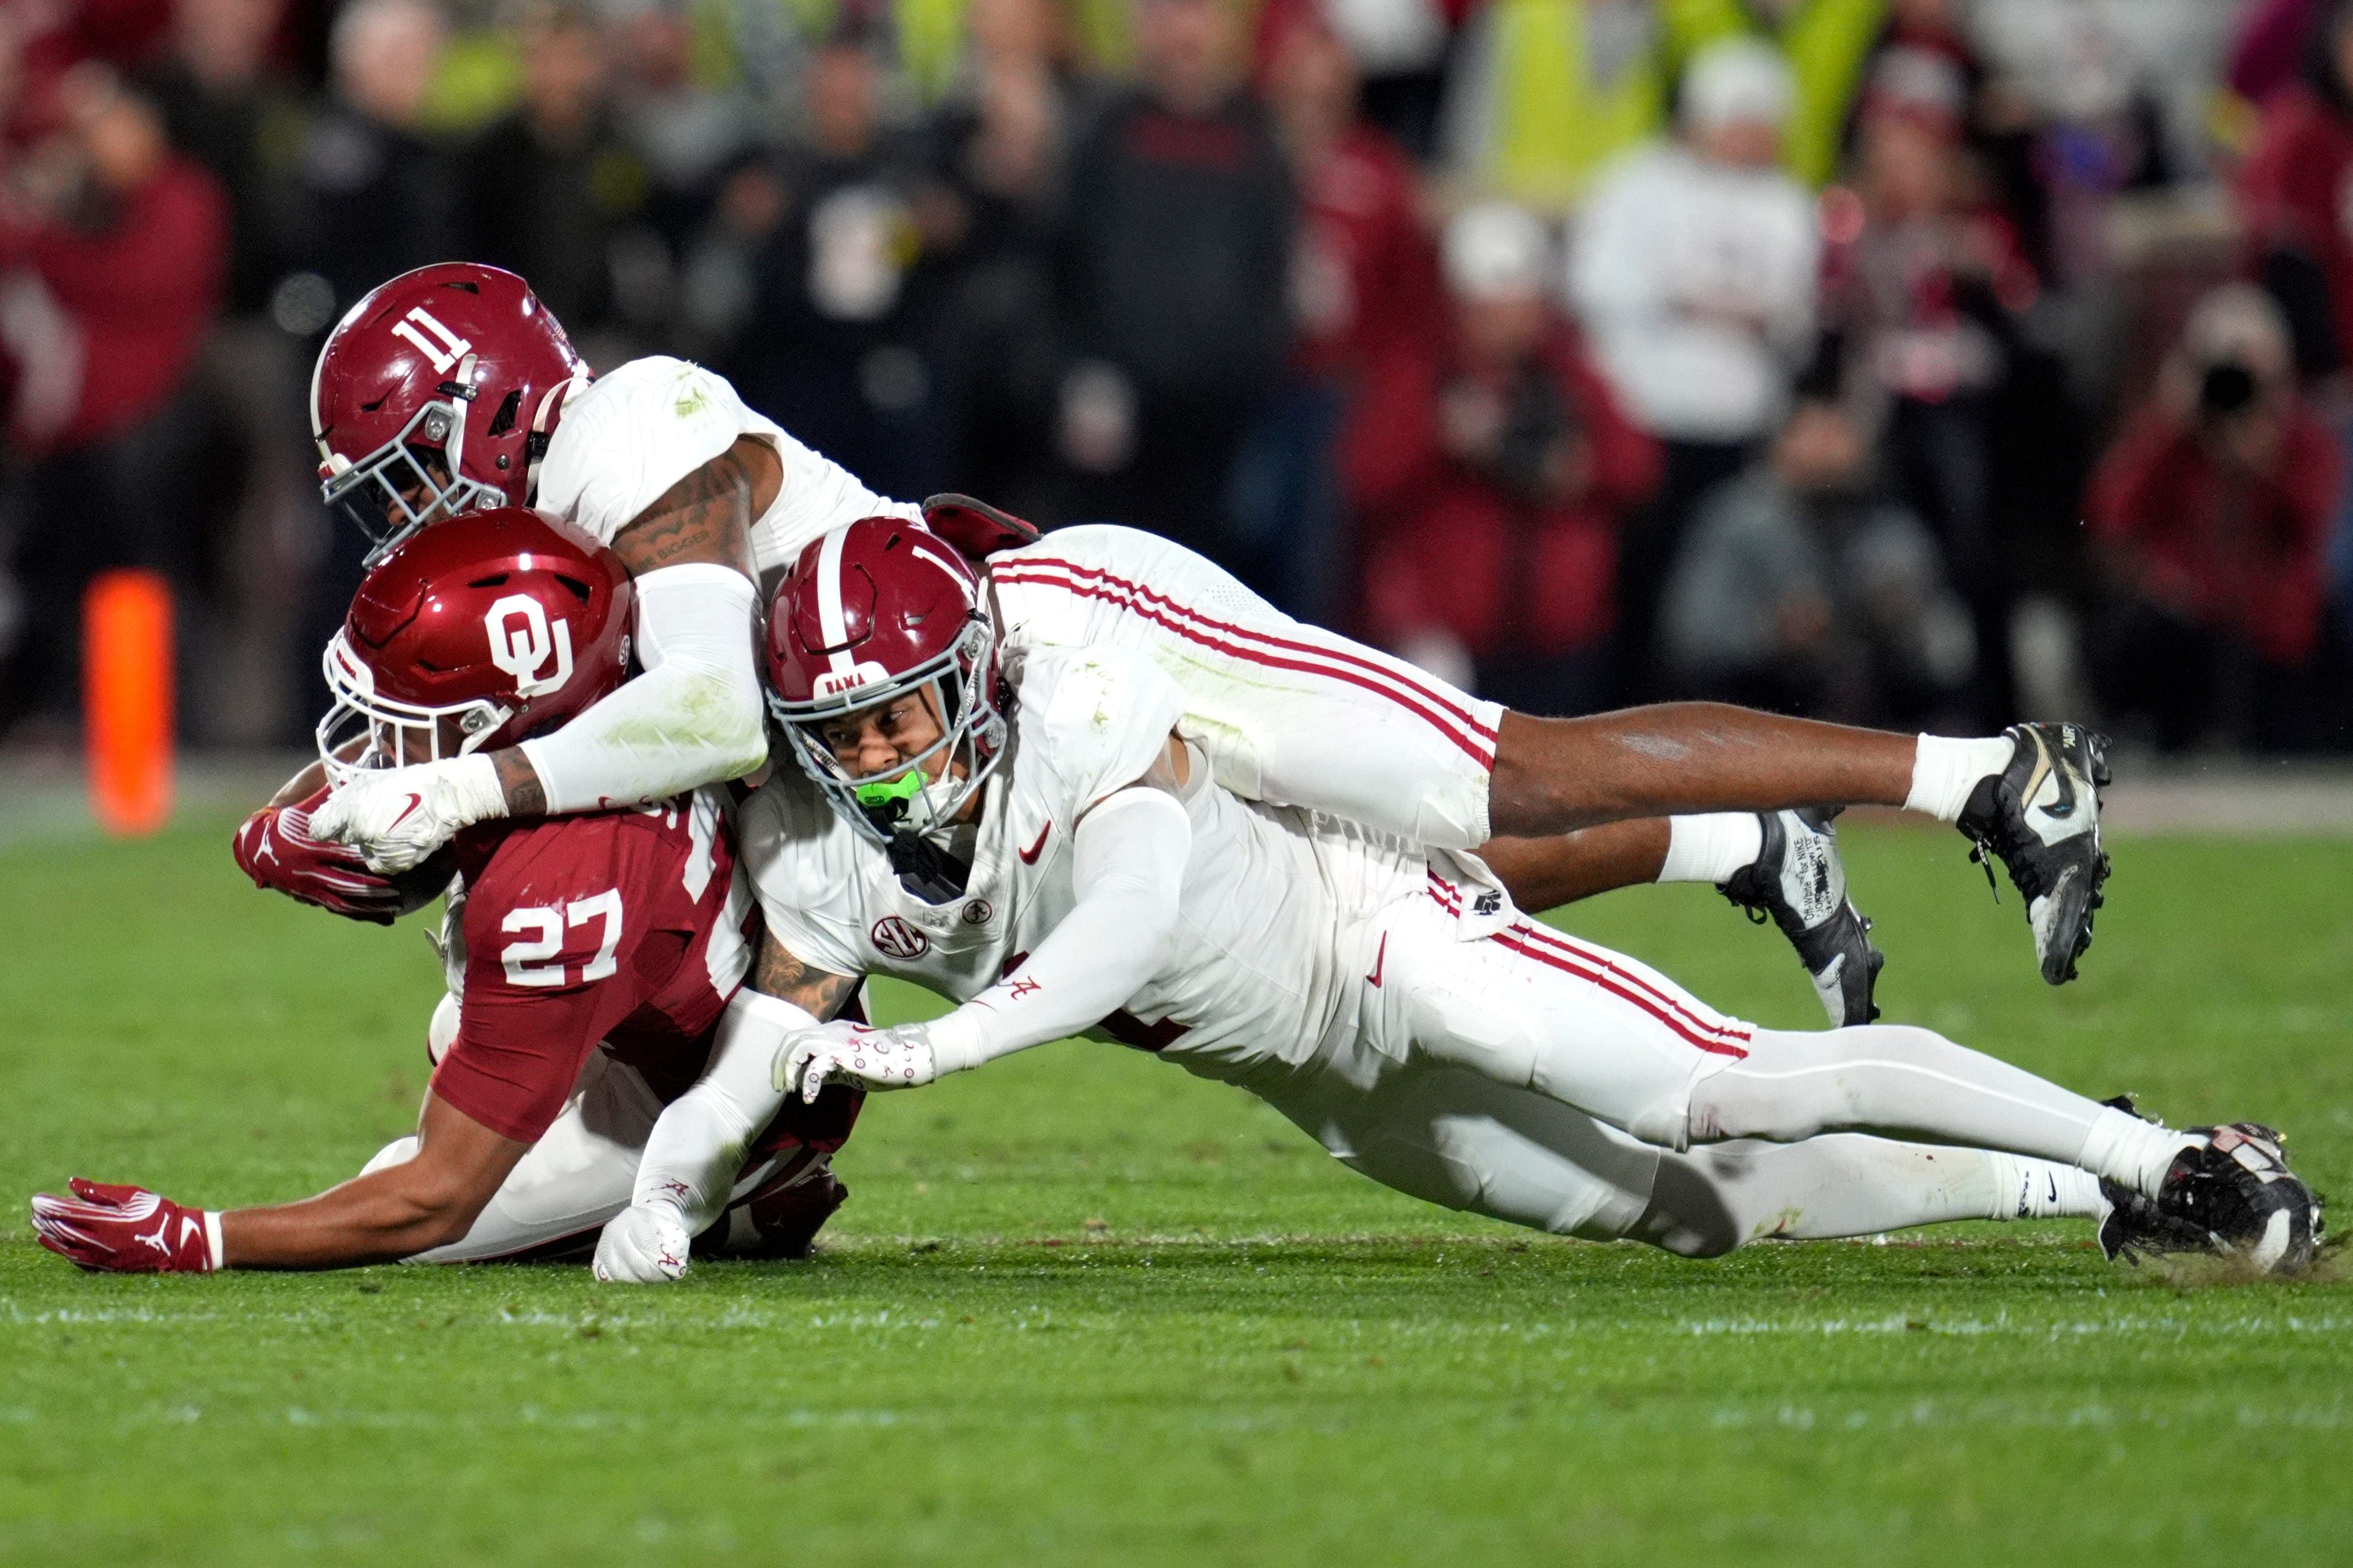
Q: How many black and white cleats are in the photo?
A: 4